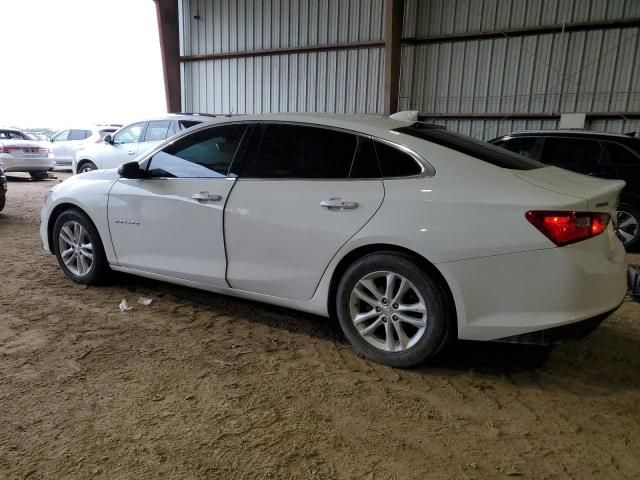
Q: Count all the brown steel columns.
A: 2